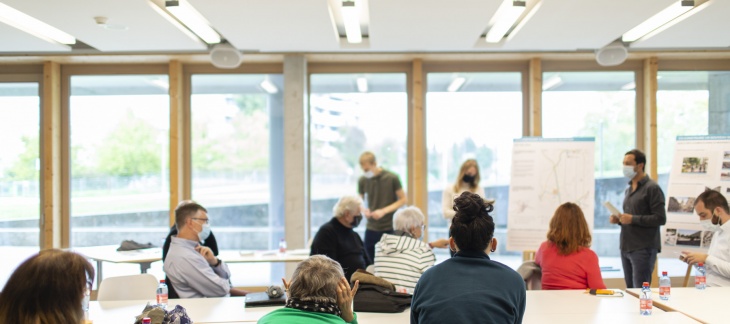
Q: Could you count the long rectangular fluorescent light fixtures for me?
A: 5